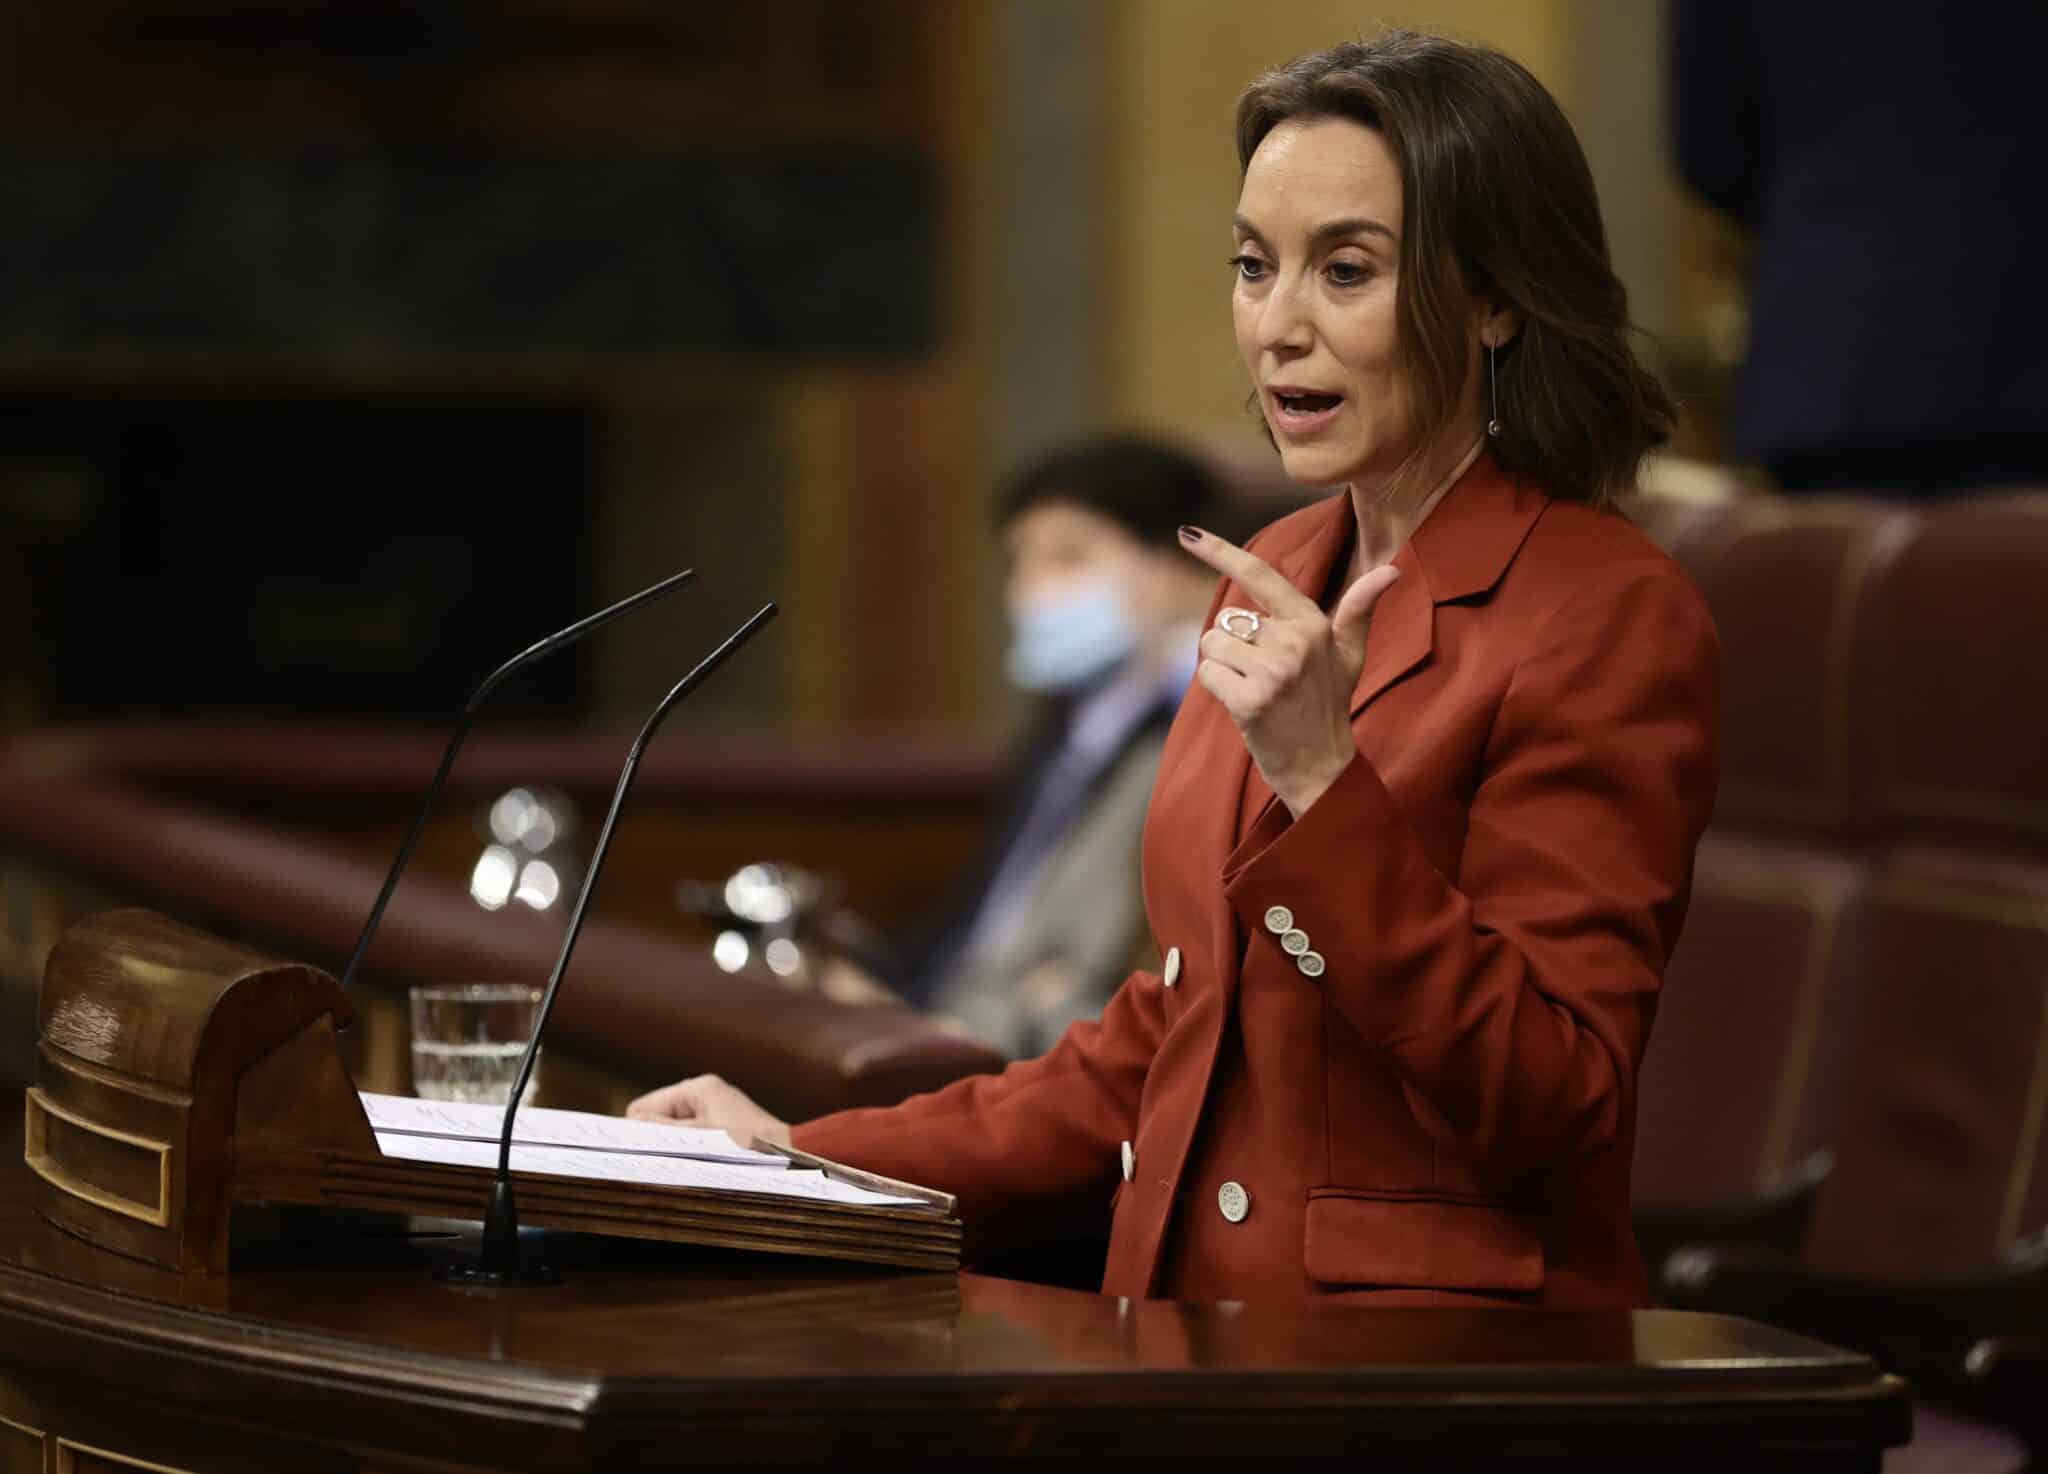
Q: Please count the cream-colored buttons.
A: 6